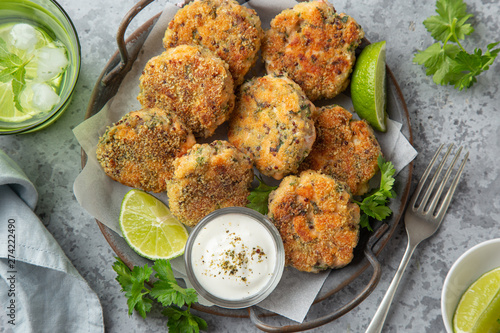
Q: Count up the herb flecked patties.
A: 8